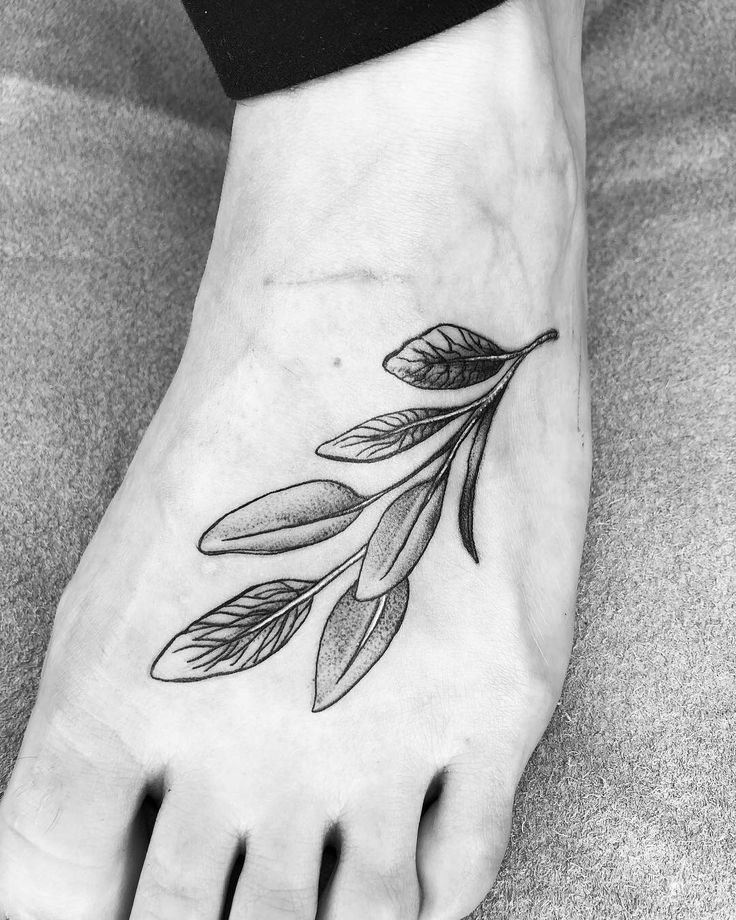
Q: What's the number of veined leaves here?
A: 3